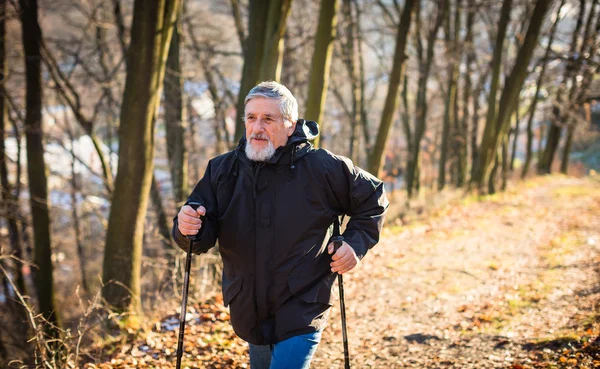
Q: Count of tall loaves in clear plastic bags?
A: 0